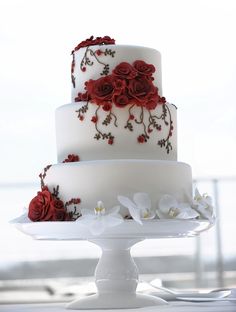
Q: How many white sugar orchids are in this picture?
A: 4